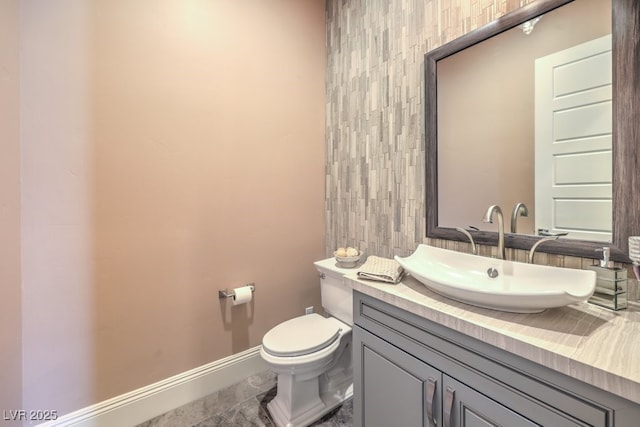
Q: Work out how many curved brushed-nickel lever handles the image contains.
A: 2